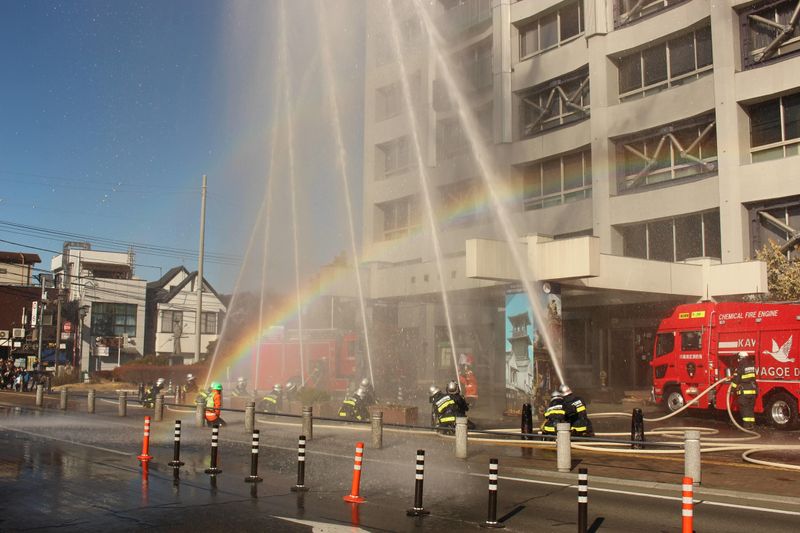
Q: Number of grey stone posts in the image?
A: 12